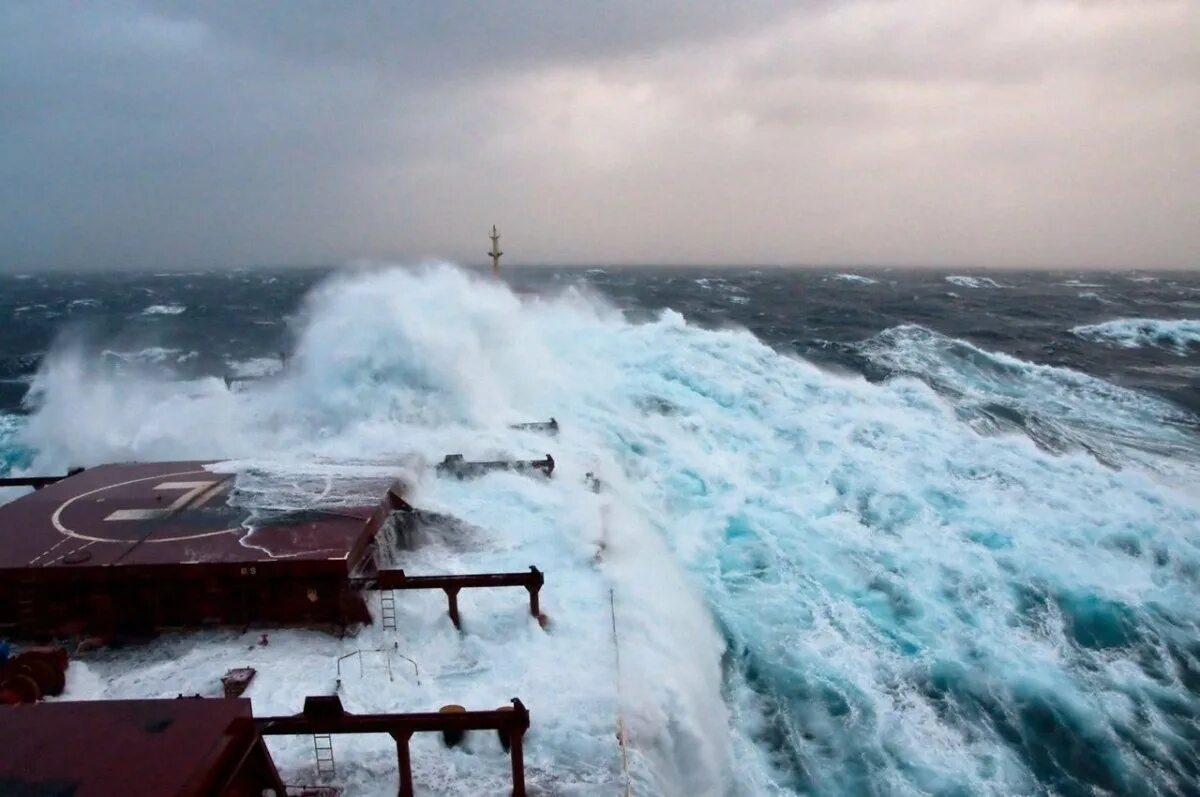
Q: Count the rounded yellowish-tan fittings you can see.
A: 2